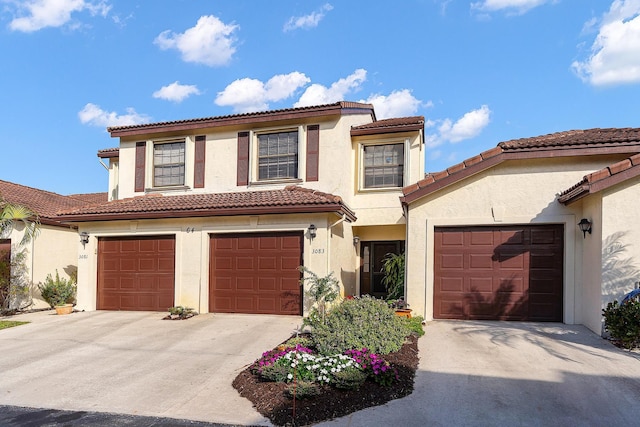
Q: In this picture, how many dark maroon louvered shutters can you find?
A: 4